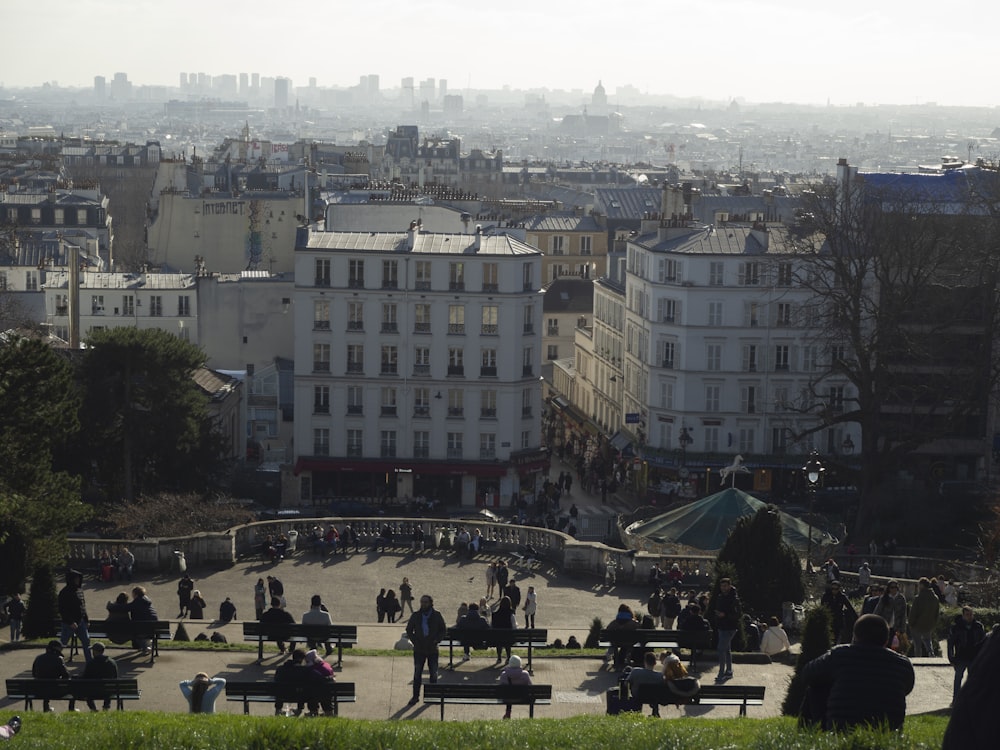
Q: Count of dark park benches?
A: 8